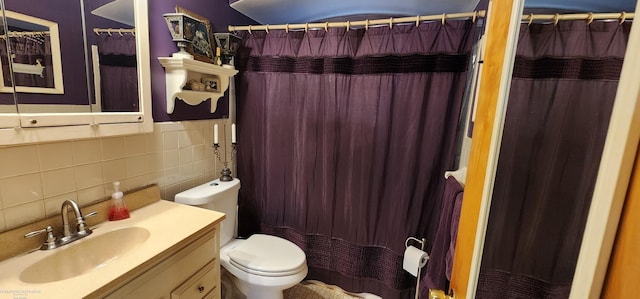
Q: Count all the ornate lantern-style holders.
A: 2